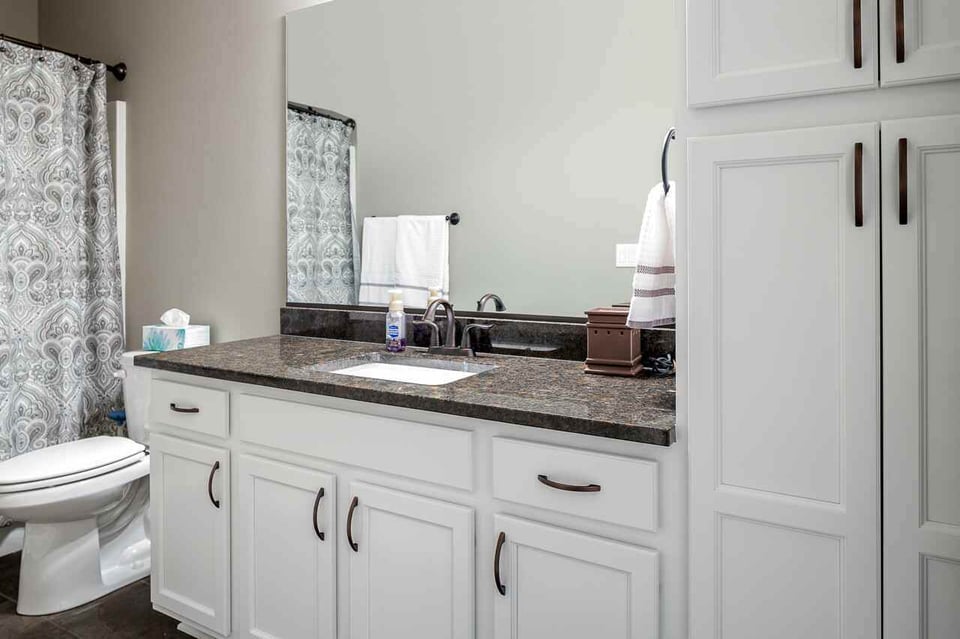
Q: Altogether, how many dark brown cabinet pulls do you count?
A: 10